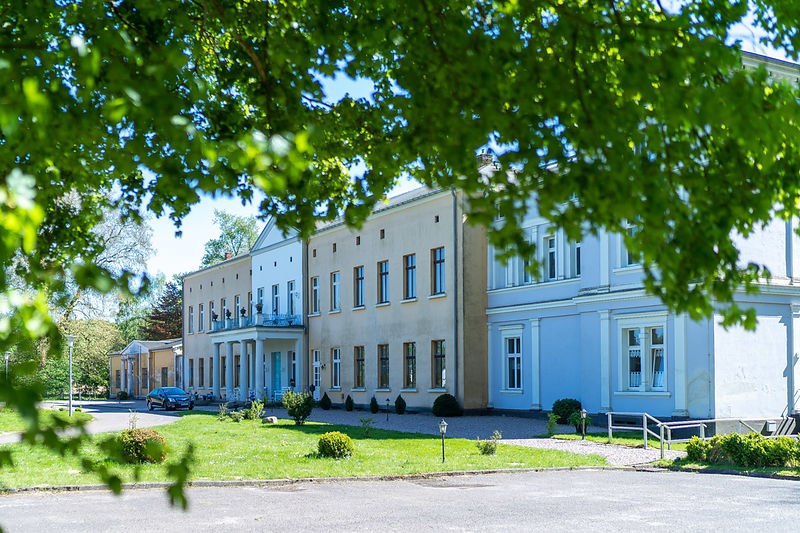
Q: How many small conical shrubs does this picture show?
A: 4